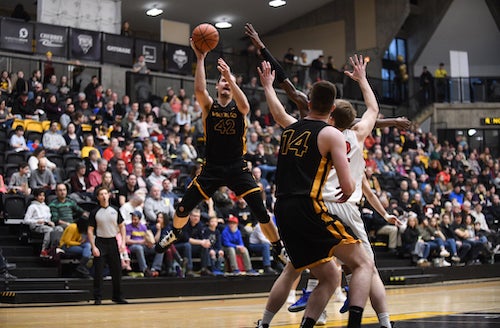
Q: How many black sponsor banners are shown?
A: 6